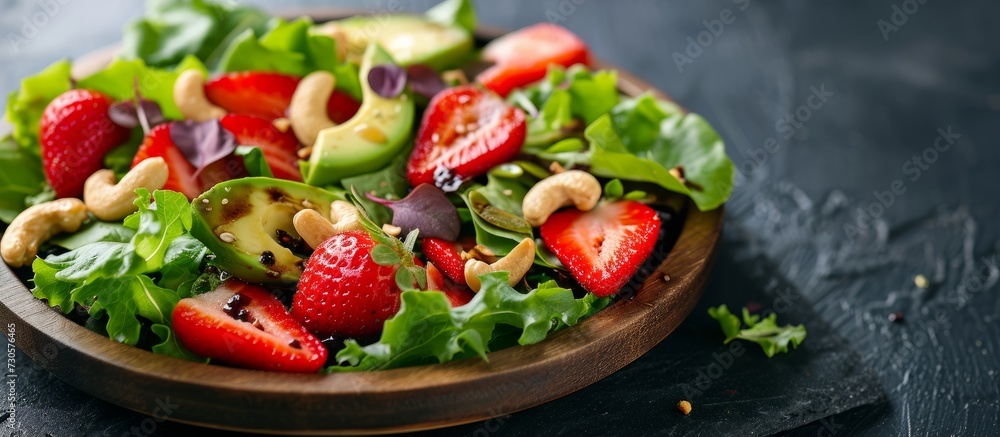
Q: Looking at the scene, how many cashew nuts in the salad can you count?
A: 7